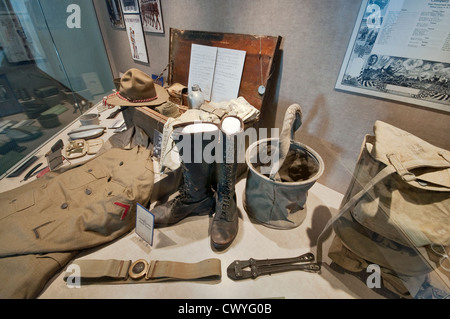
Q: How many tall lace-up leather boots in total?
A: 2